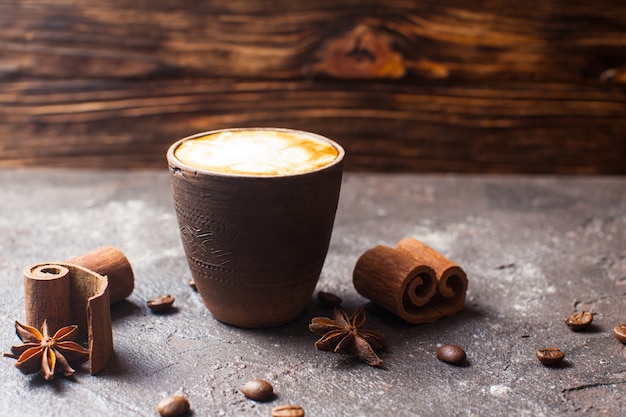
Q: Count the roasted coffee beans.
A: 10